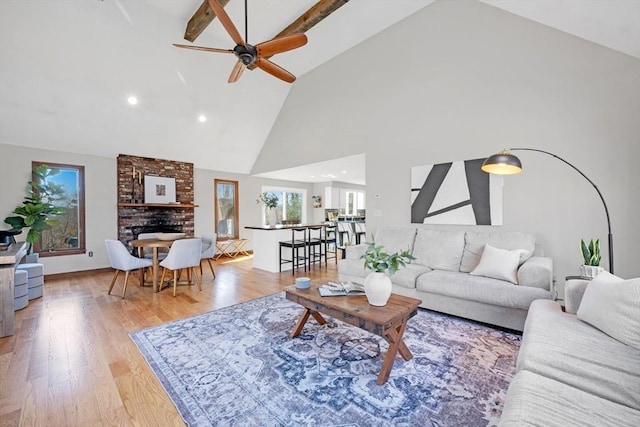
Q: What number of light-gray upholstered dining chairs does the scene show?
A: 4